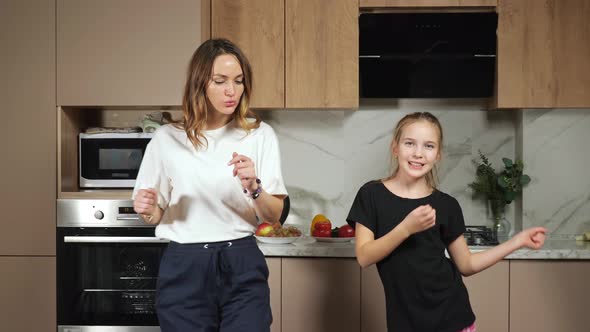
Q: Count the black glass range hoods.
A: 1